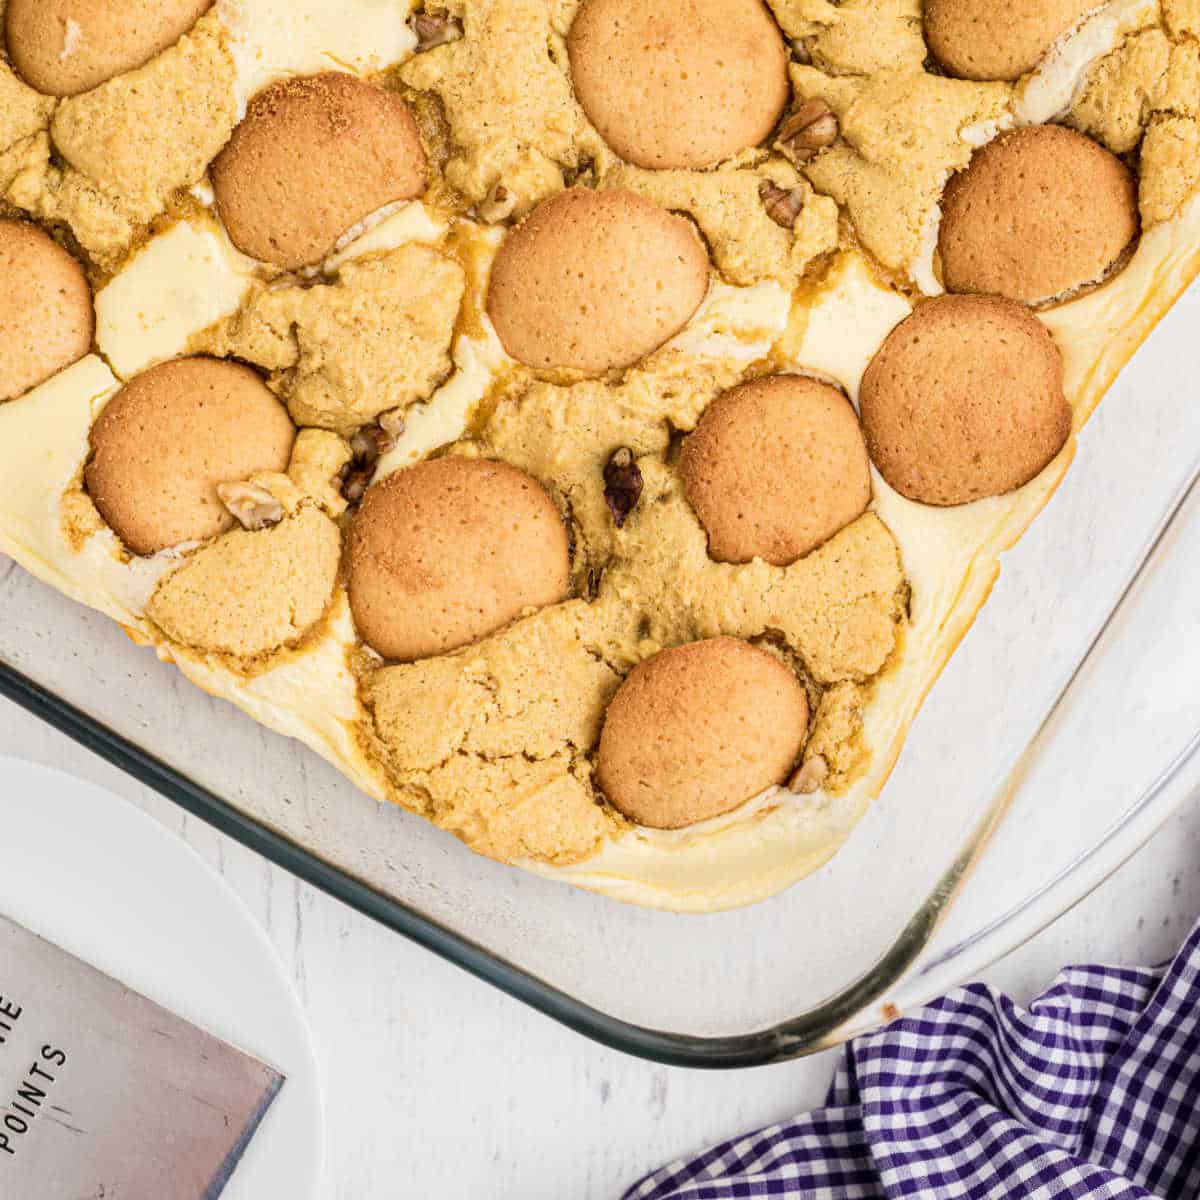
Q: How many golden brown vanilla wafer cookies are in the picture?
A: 12